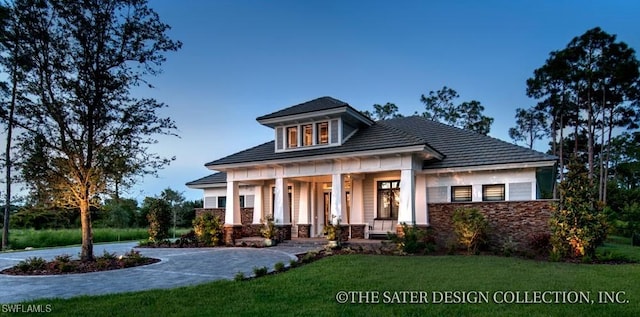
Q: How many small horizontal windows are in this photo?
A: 2